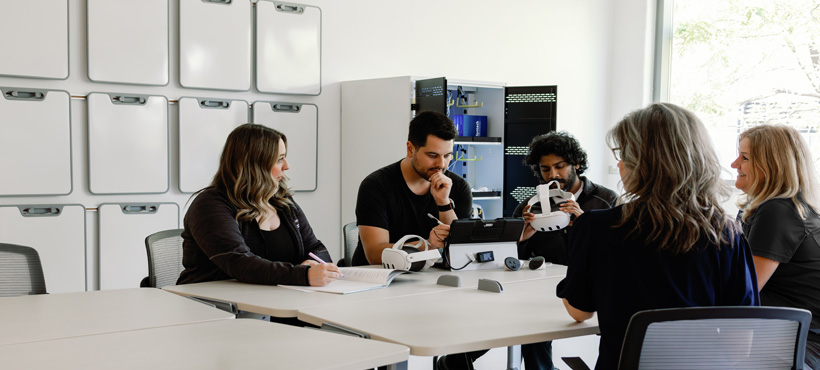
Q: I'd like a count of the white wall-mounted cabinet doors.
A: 10